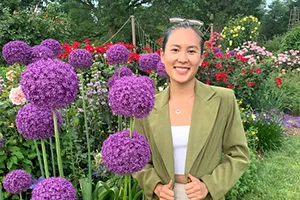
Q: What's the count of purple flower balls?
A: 14